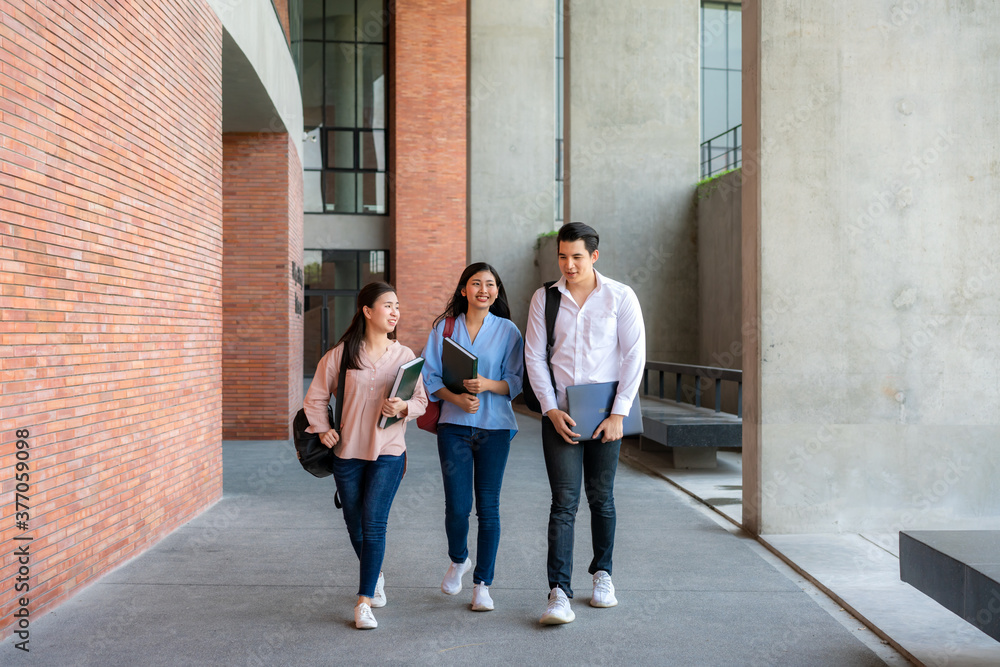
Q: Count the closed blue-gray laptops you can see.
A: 1